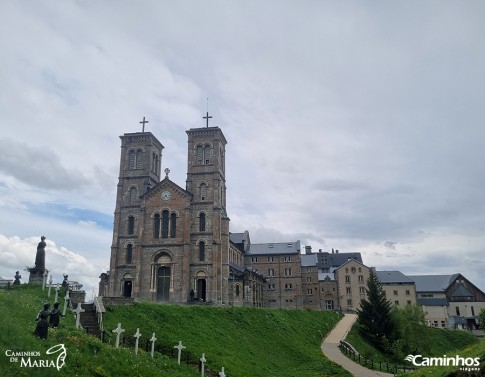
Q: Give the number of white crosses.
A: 11